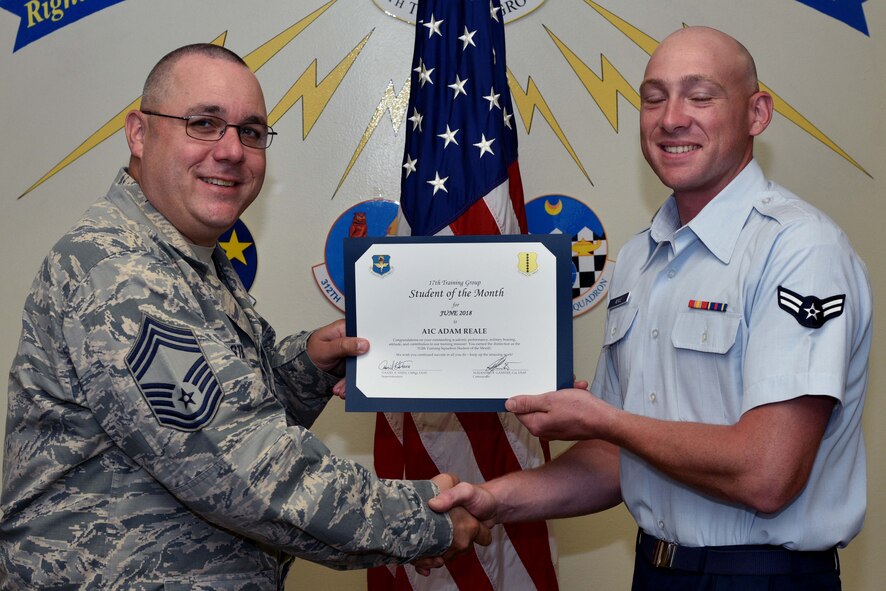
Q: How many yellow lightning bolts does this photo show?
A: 6